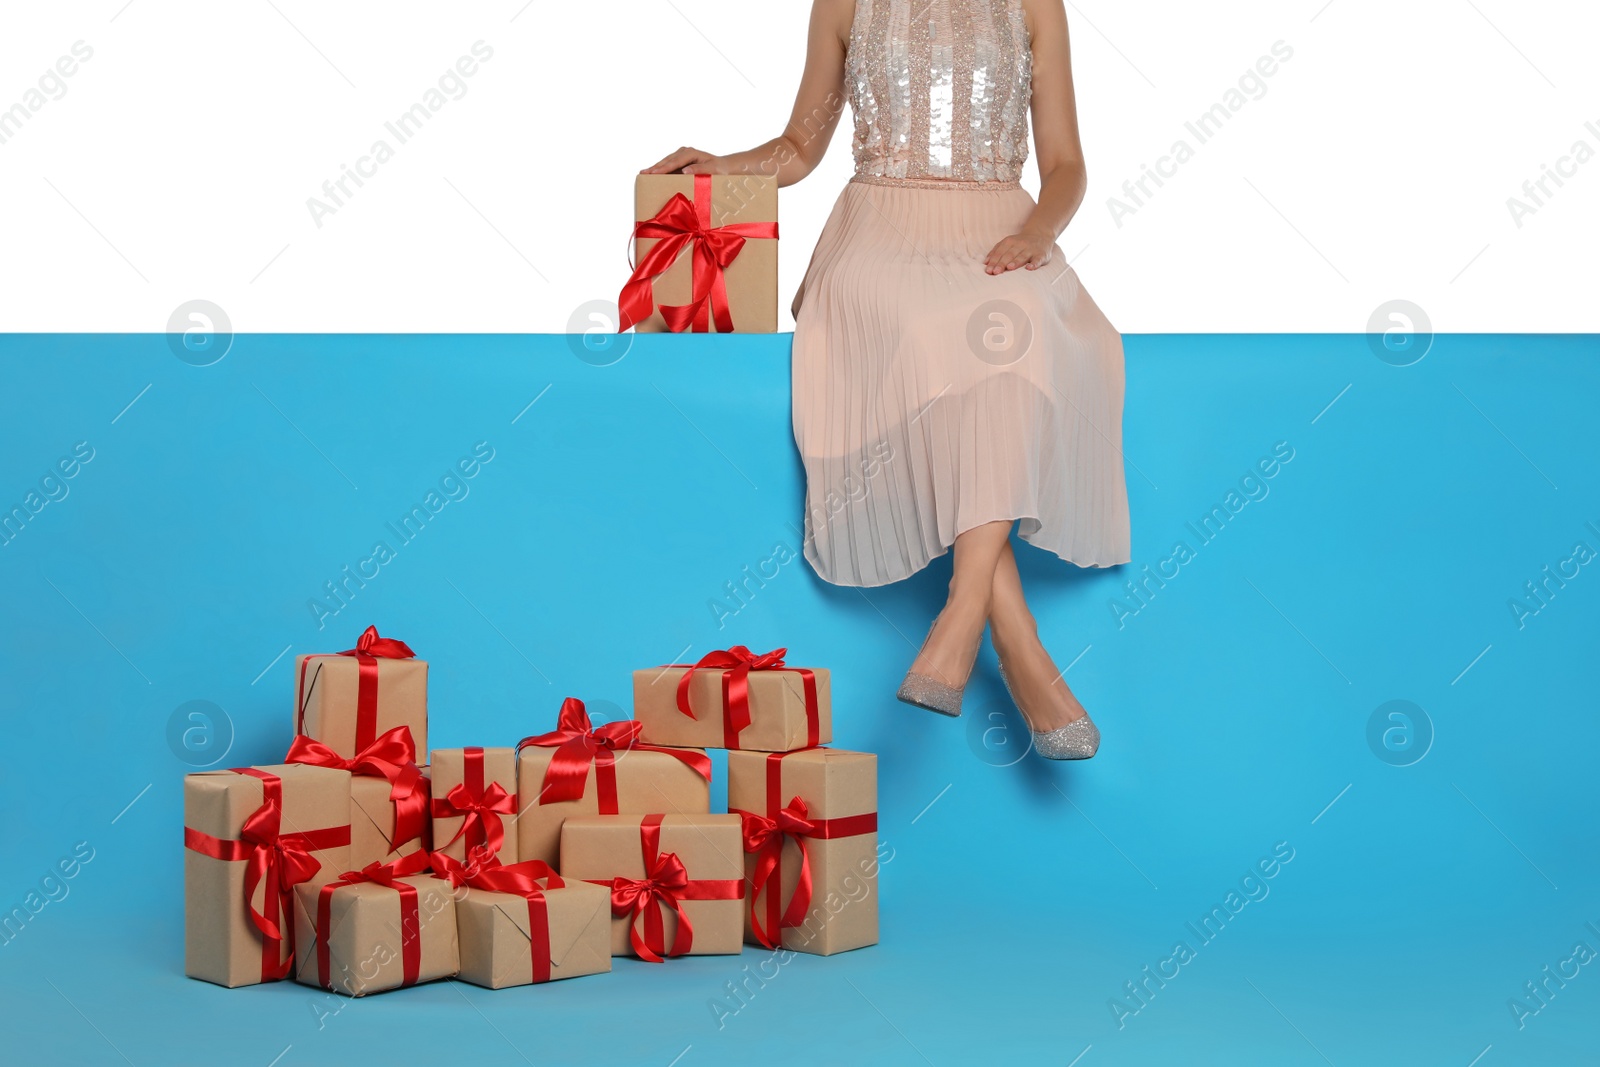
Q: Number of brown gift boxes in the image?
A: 11